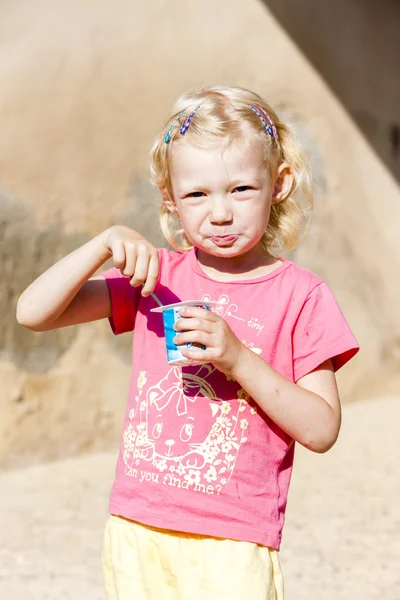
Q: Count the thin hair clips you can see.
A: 4